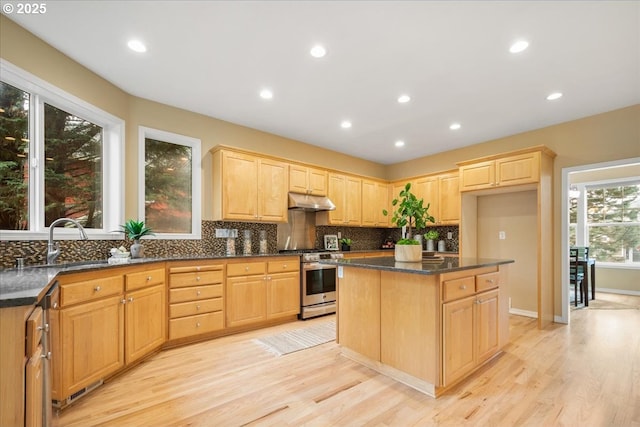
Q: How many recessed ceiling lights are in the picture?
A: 9